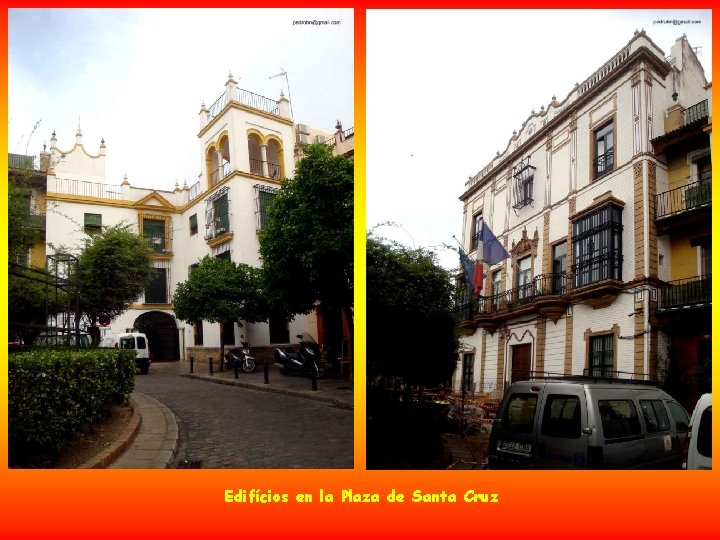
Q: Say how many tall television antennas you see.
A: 1